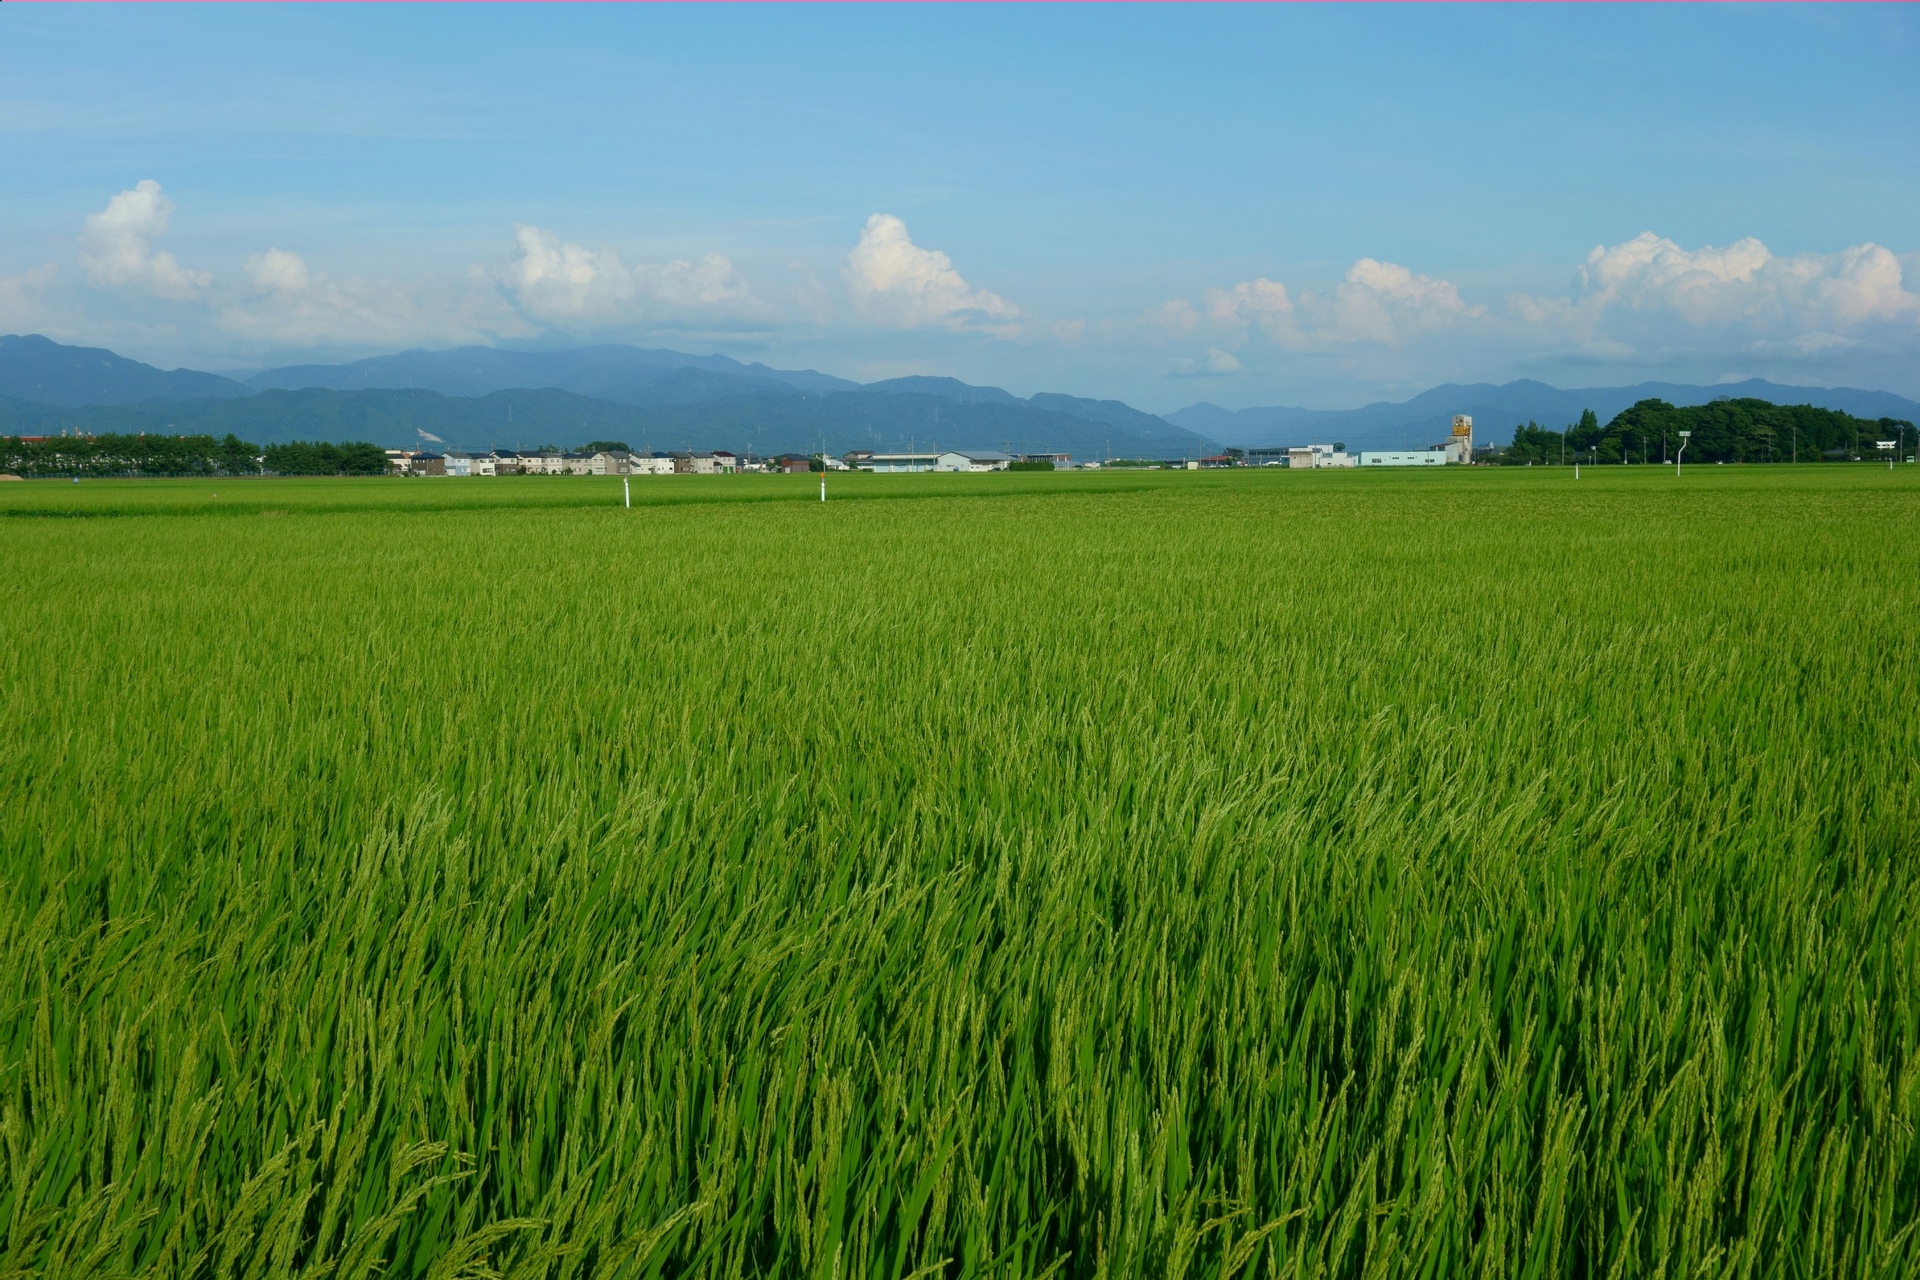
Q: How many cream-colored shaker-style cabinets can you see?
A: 0